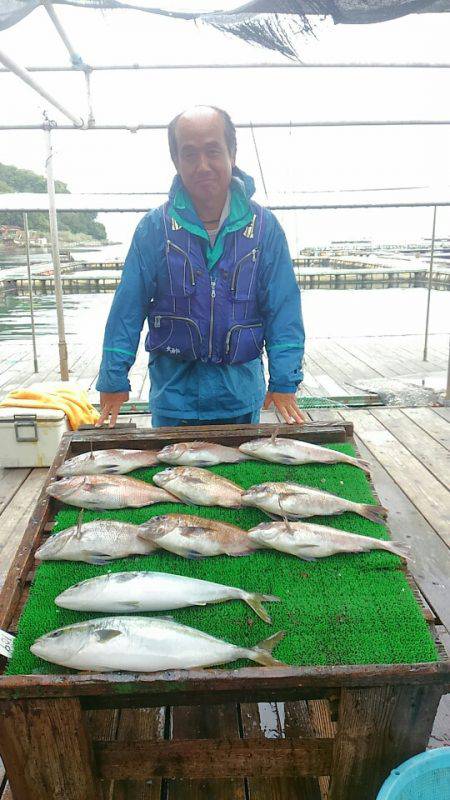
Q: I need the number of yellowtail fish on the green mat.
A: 2